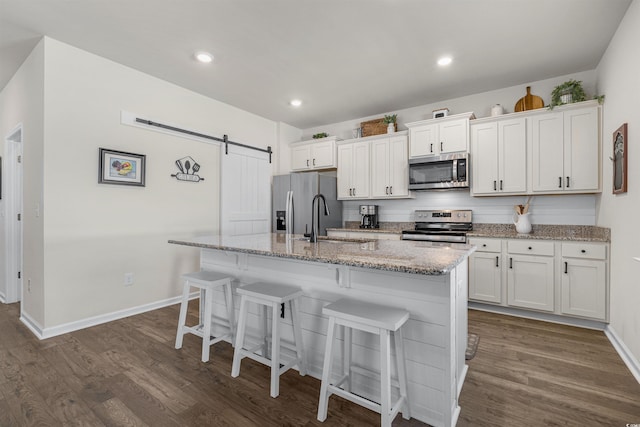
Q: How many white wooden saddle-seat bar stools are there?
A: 3